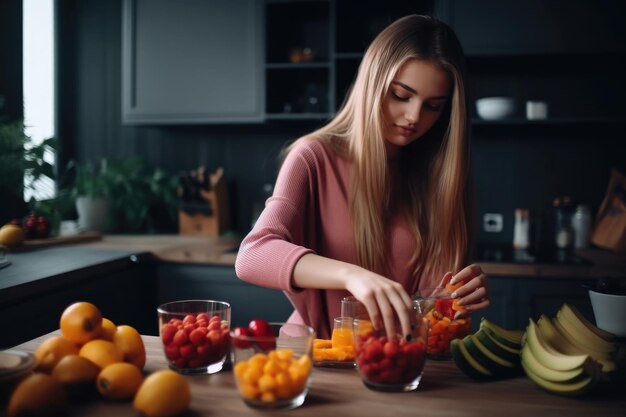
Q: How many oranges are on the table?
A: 9